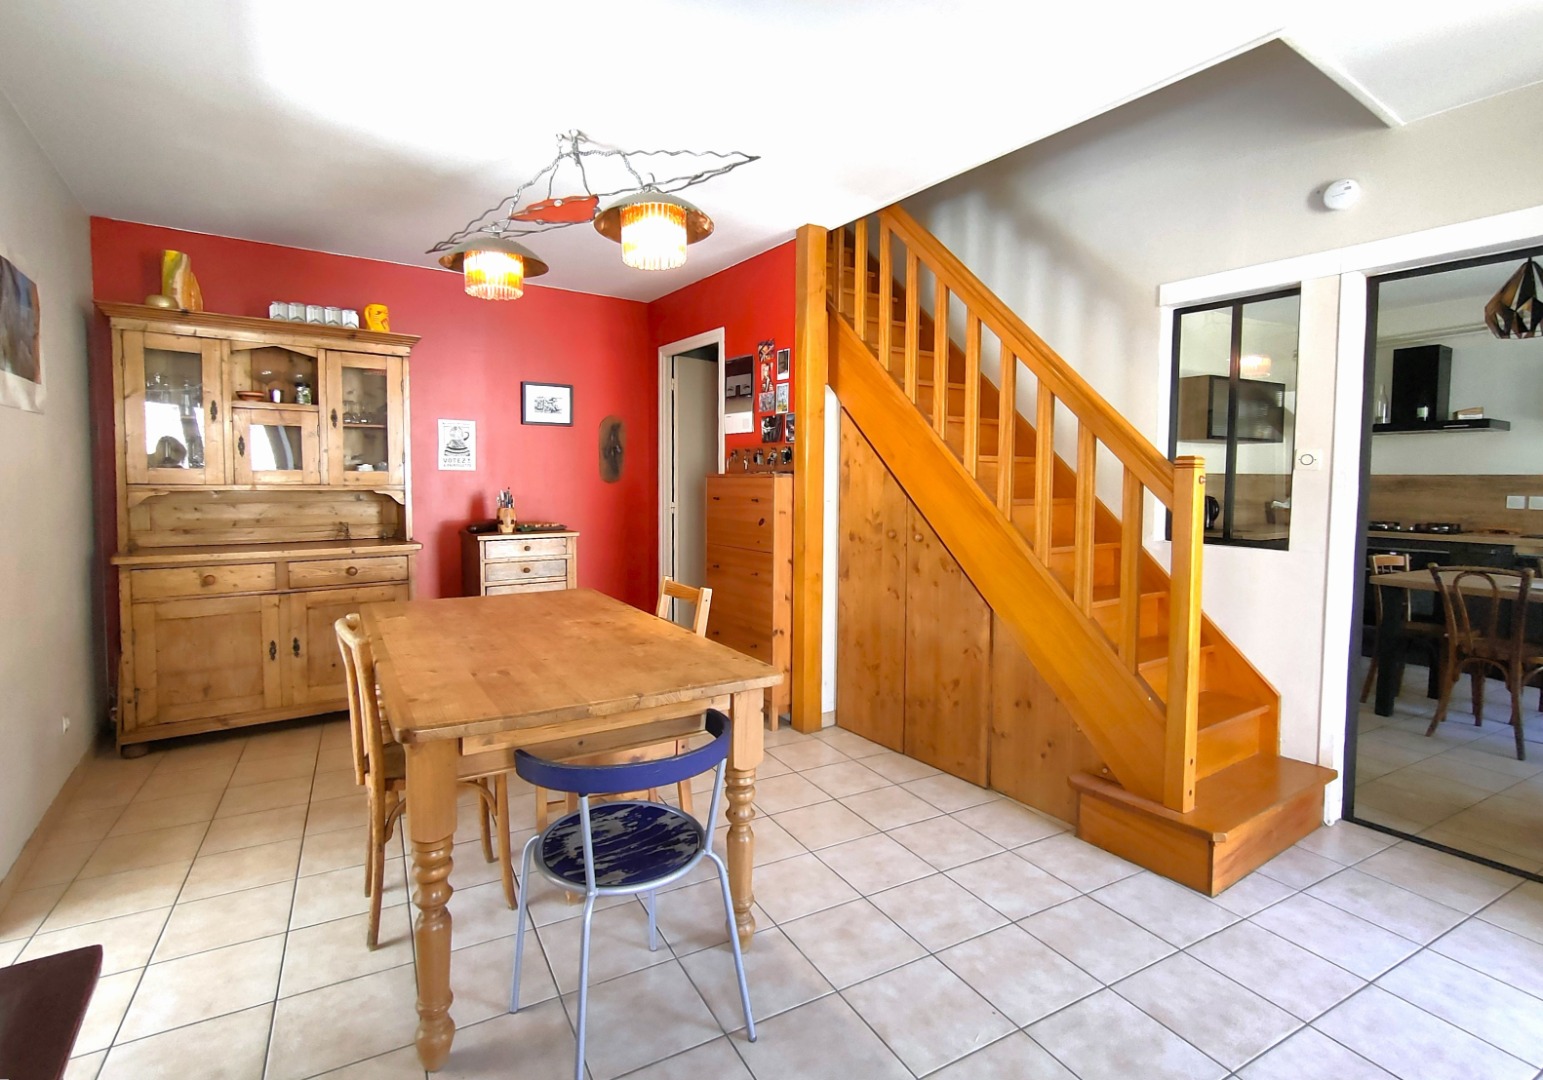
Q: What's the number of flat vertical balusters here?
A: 10